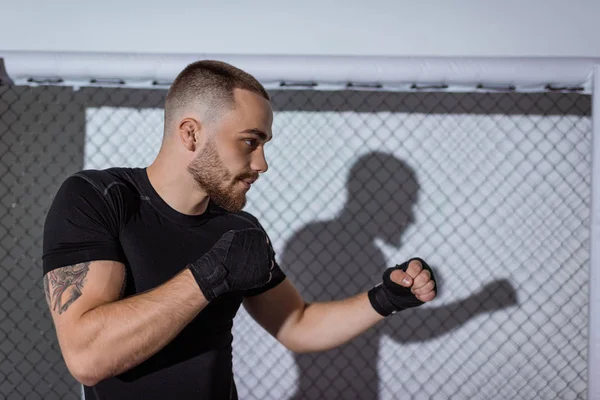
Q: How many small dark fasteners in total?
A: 8